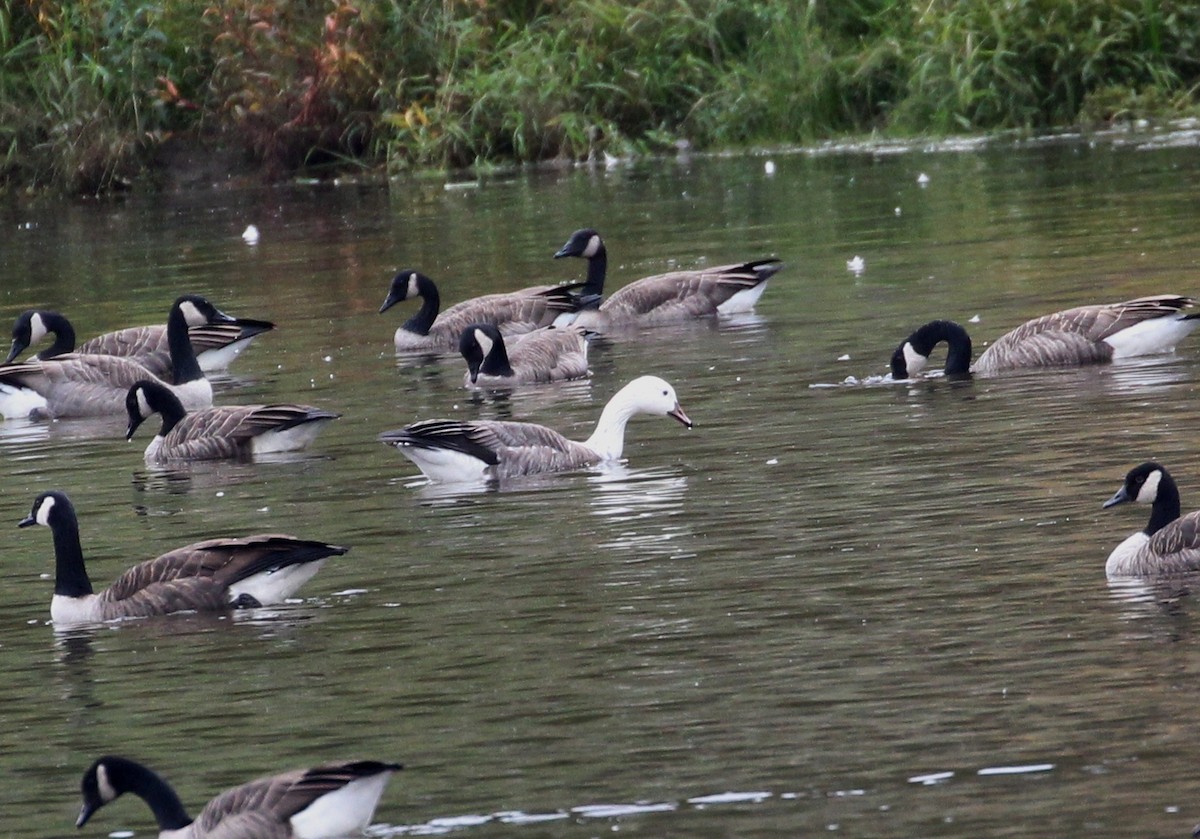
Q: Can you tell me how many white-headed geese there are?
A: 1